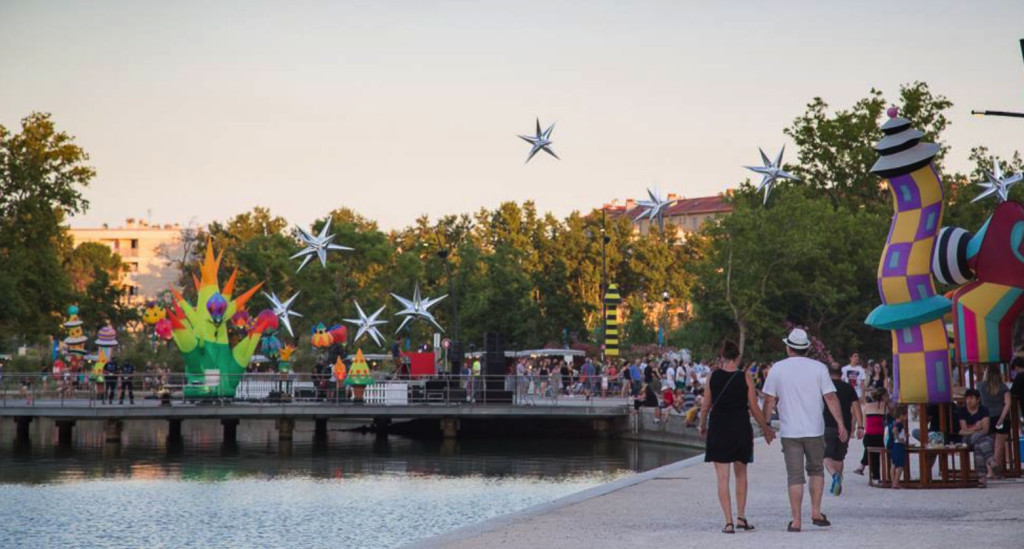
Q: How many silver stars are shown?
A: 8